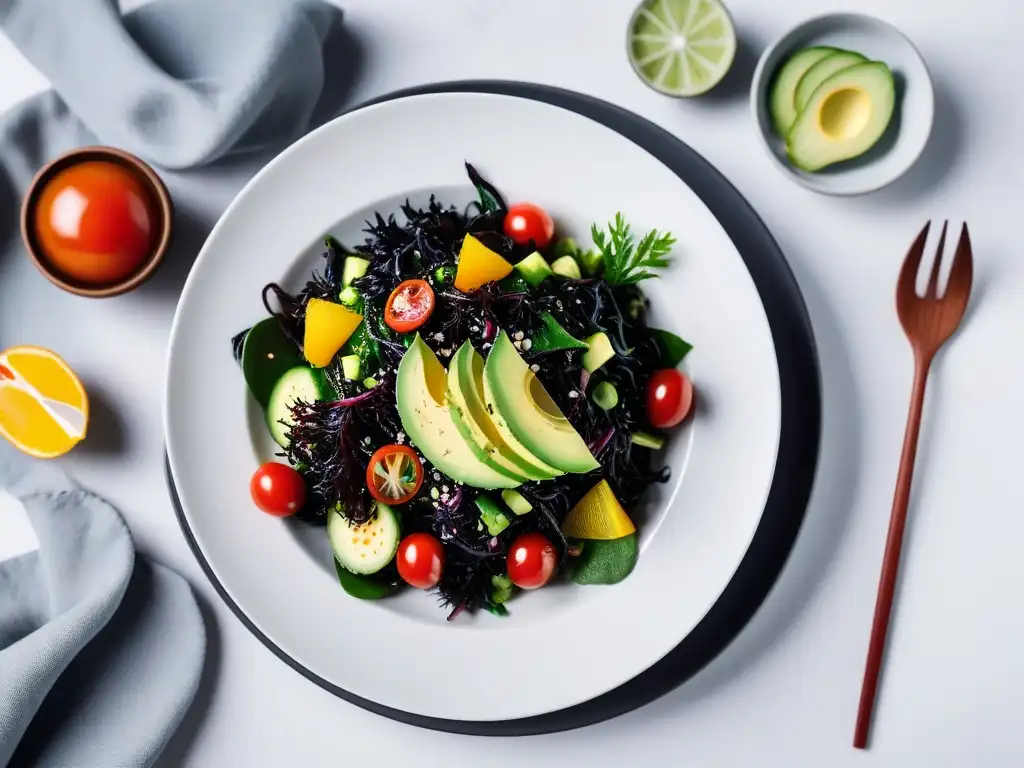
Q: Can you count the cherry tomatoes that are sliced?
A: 2